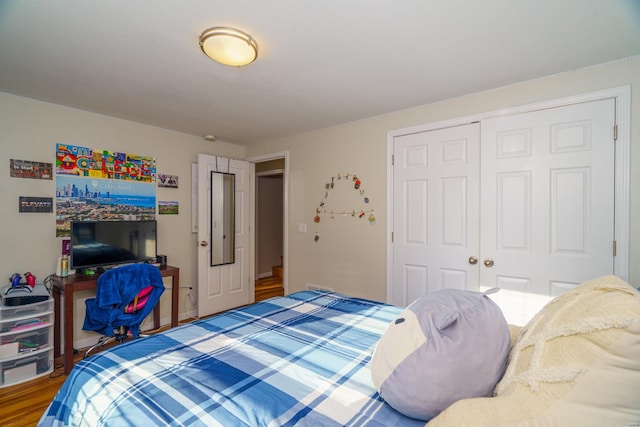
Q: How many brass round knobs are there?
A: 3